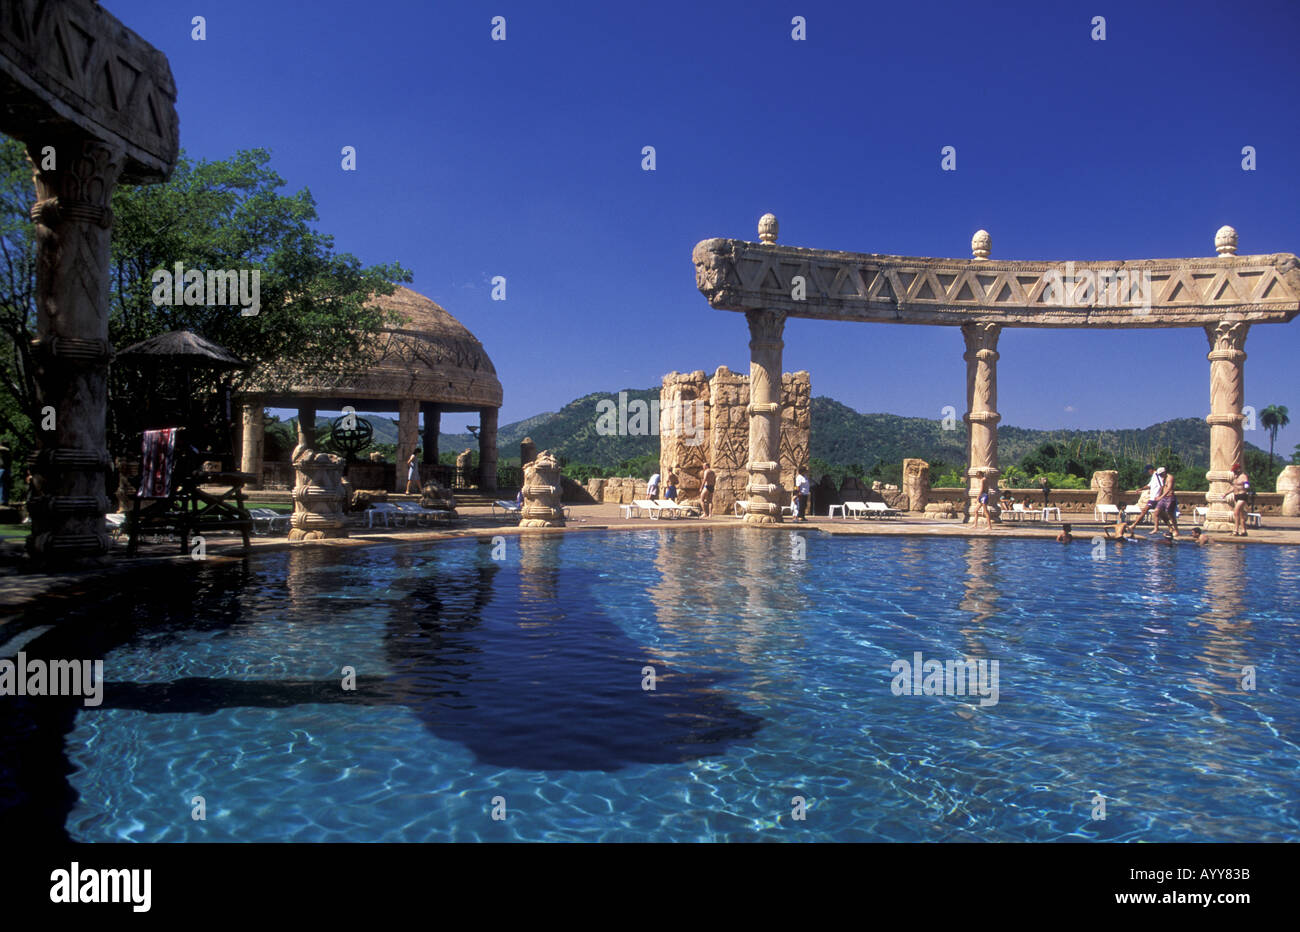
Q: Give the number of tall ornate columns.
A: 4